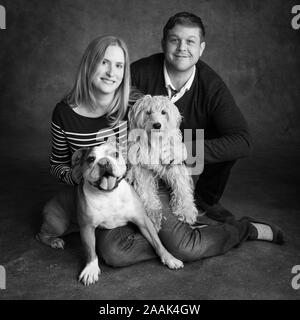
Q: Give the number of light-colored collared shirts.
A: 1